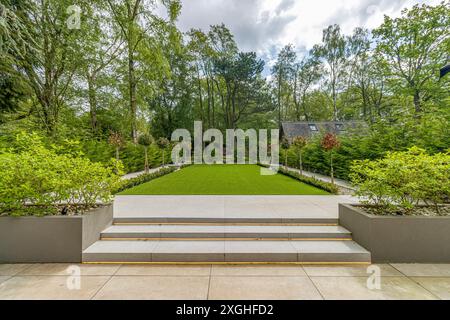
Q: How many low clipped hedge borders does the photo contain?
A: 2